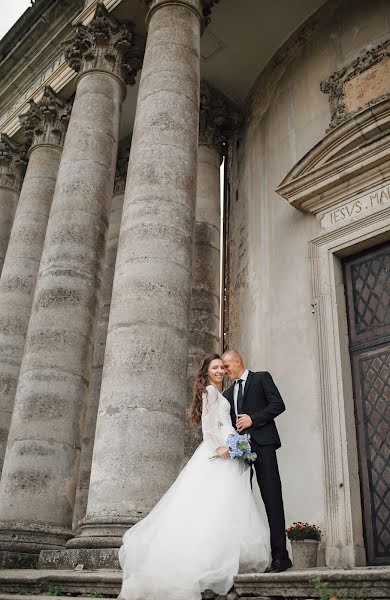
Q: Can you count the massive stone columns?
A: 6